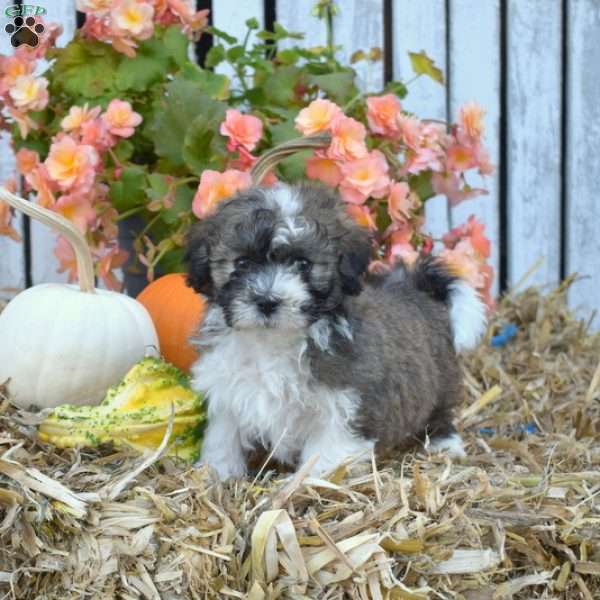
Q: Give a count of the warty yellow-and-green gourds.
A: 1